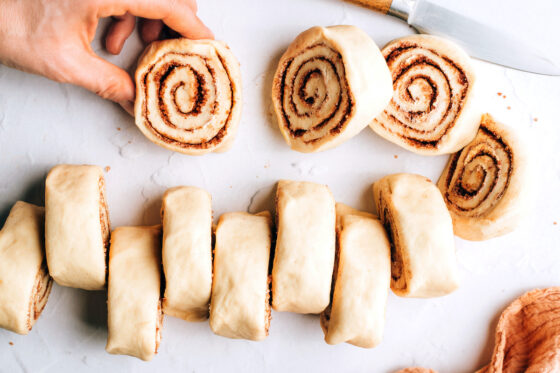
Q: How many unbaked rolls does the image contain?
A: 12